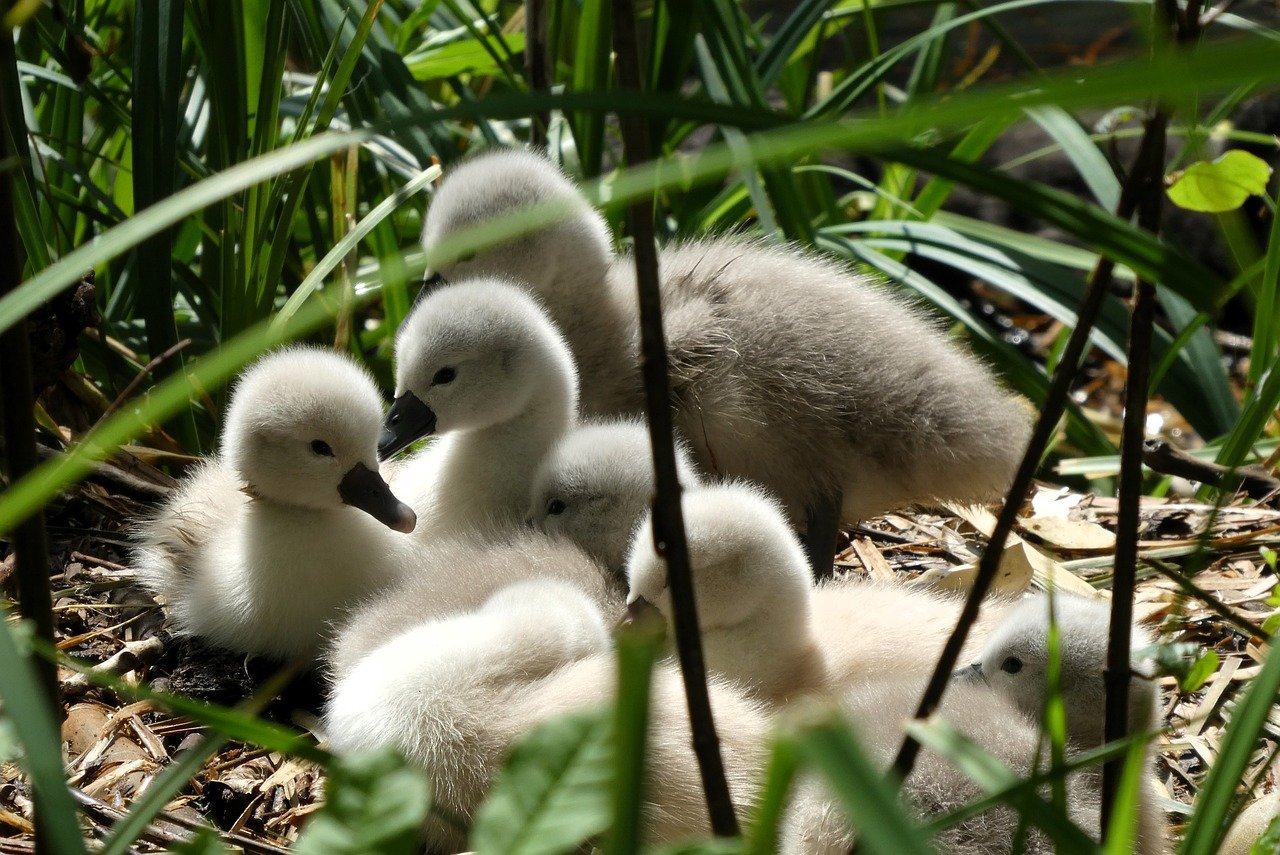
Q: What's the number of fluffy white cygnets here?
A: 7